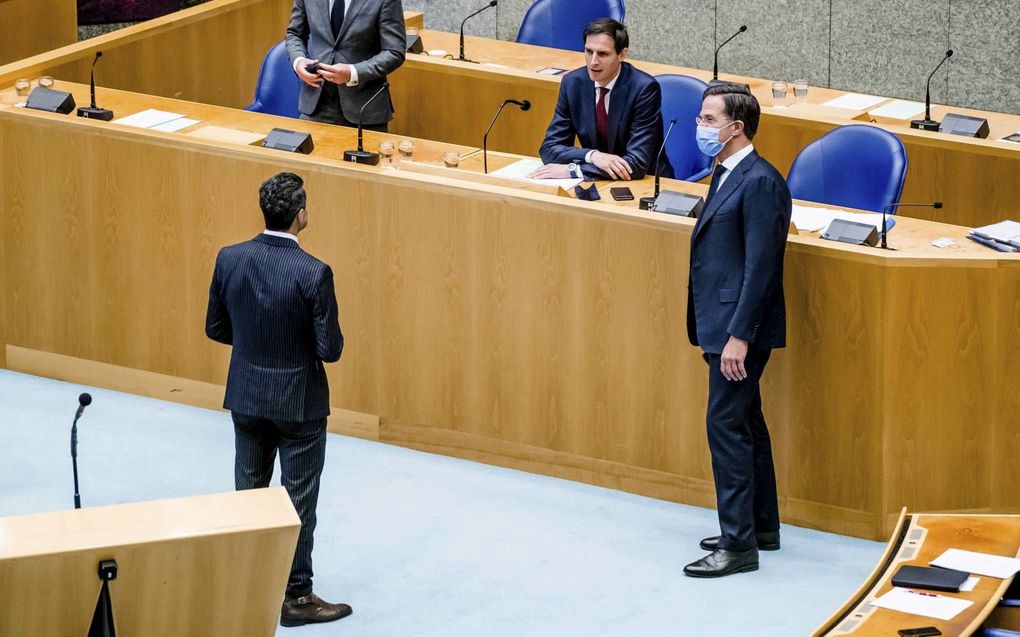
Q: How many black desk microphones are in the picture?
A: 9